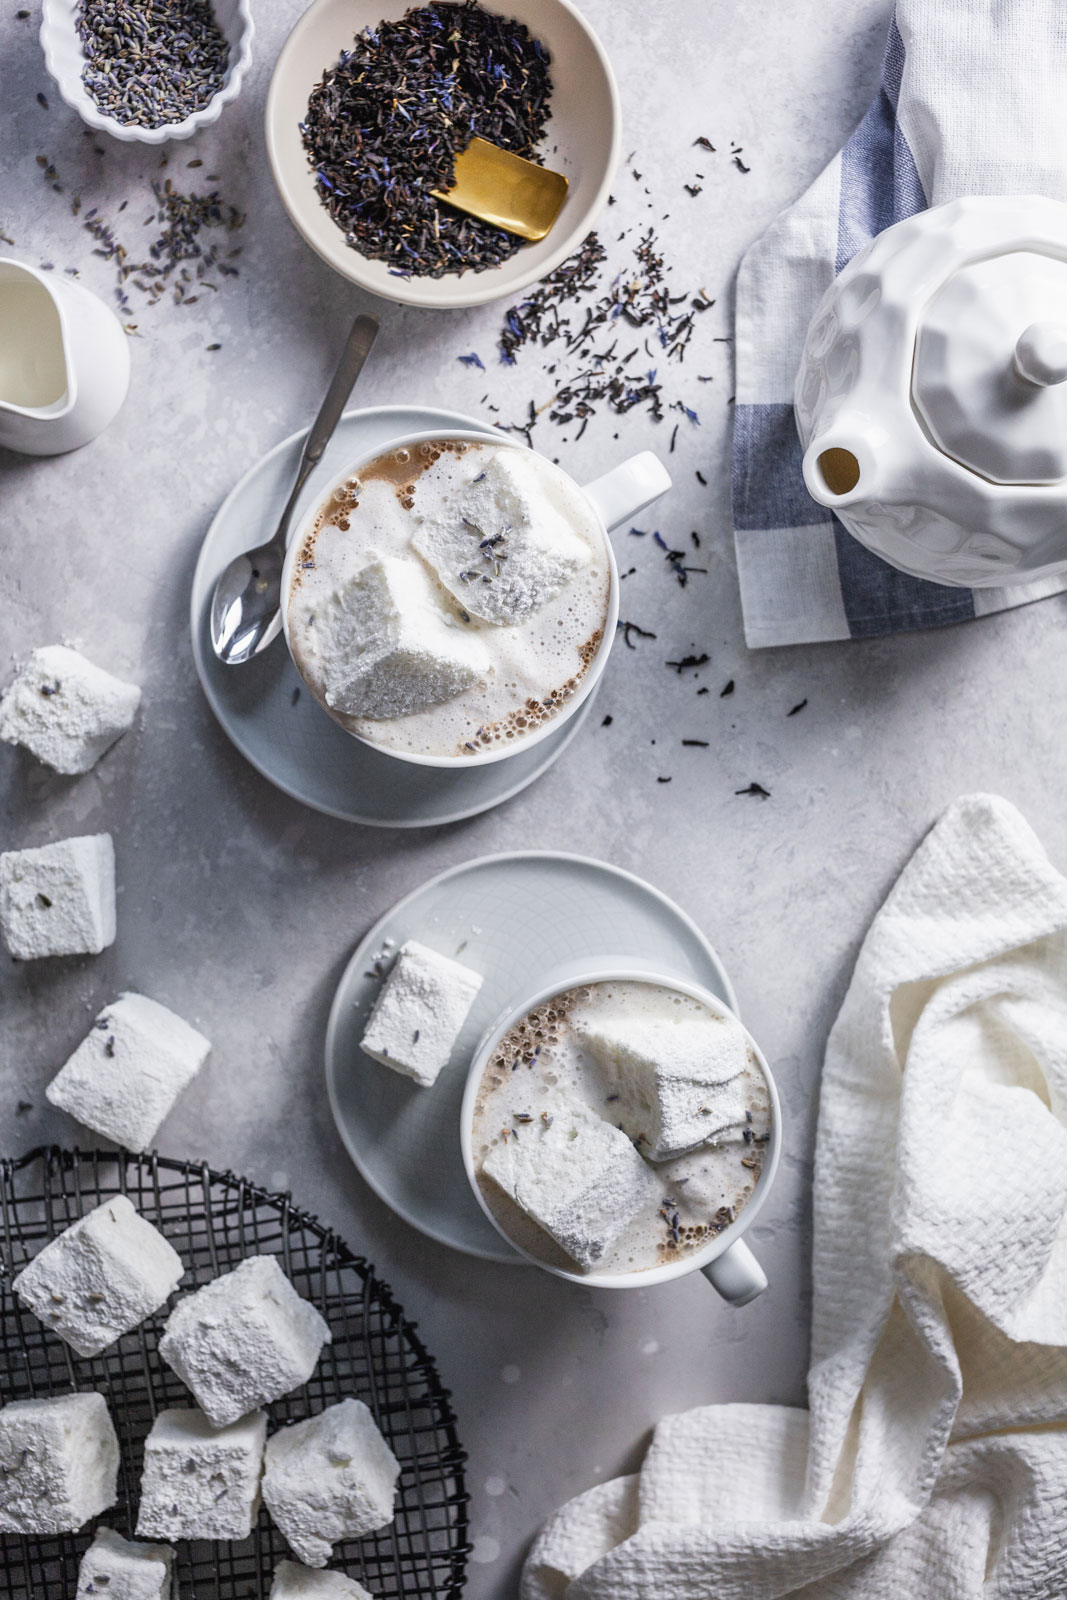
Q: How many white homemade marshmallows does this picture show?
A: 15